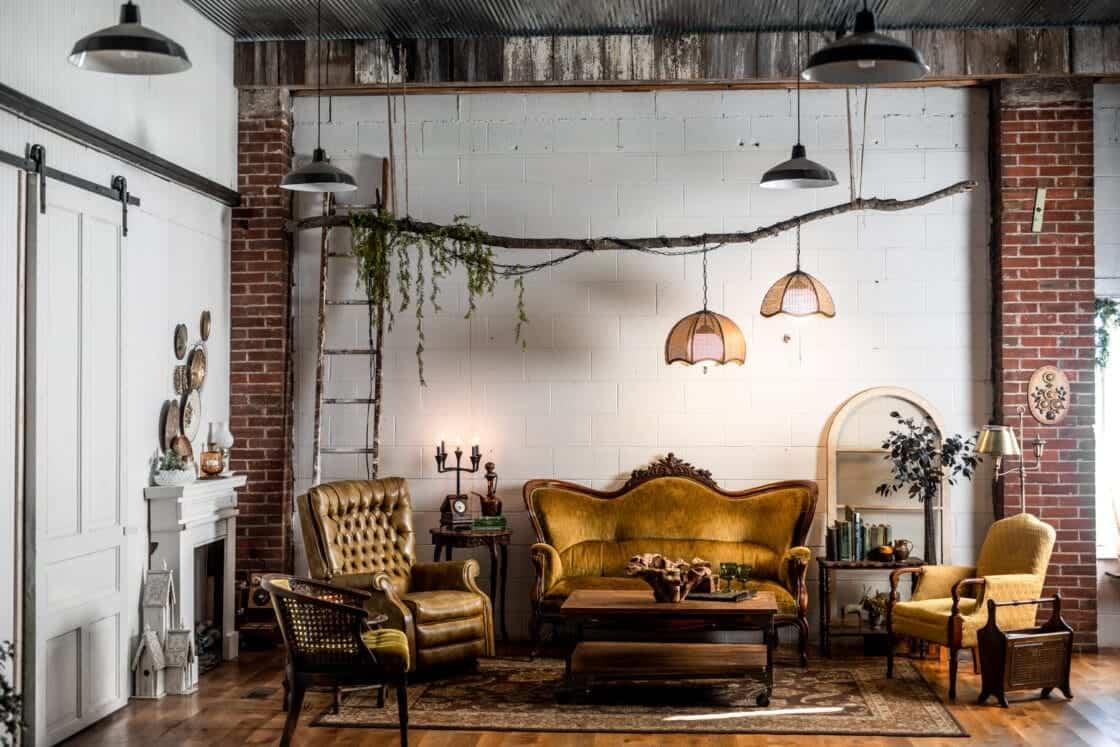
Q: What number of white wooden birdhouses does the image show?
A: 3